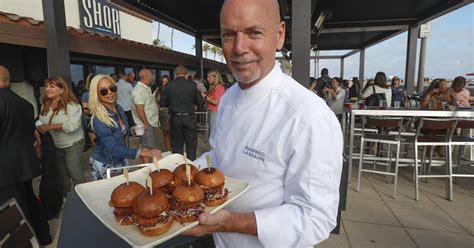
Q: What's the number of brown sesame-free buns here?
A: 6